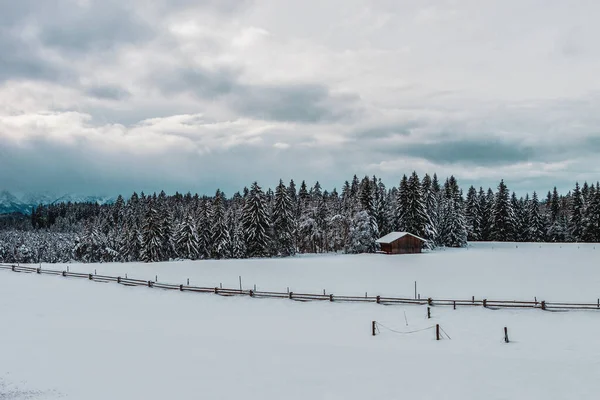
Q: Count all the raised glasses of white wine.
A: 0